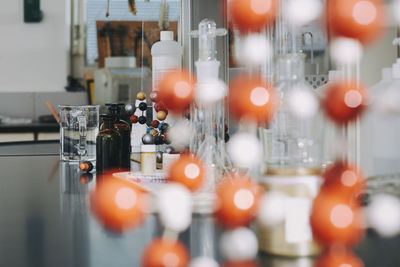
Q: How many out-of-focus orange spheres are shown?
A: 13